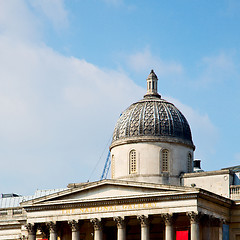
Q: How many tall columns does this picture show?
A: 8